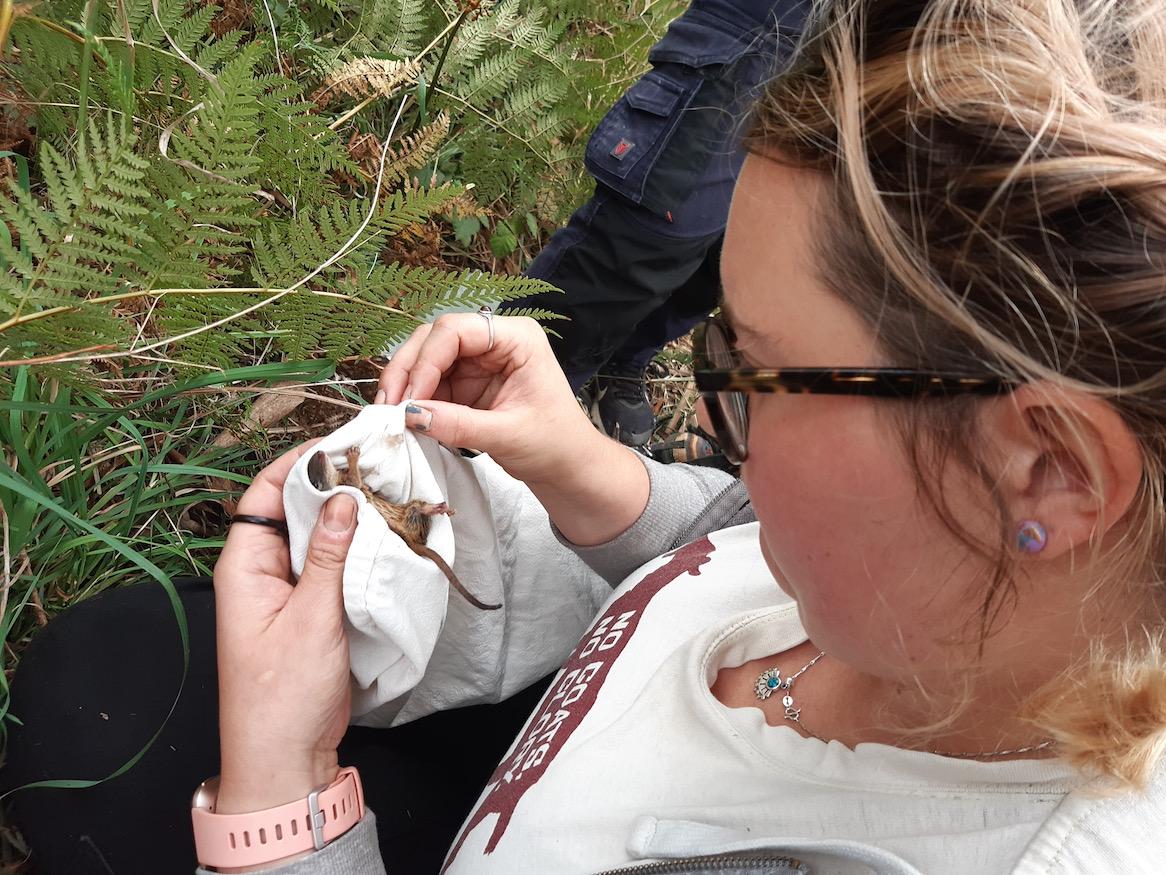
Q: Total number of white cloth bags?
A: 1